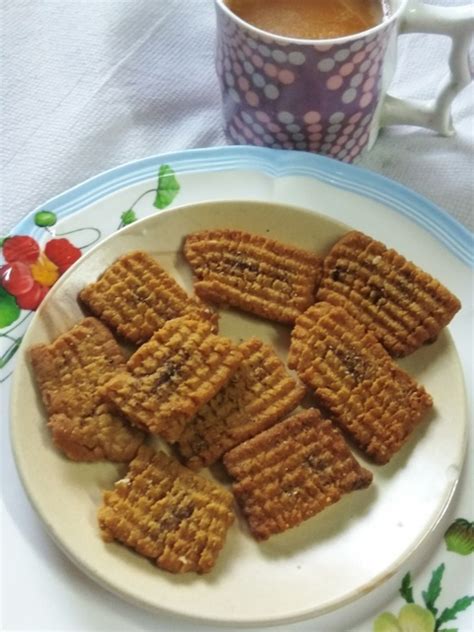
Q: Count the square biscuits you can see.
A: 9